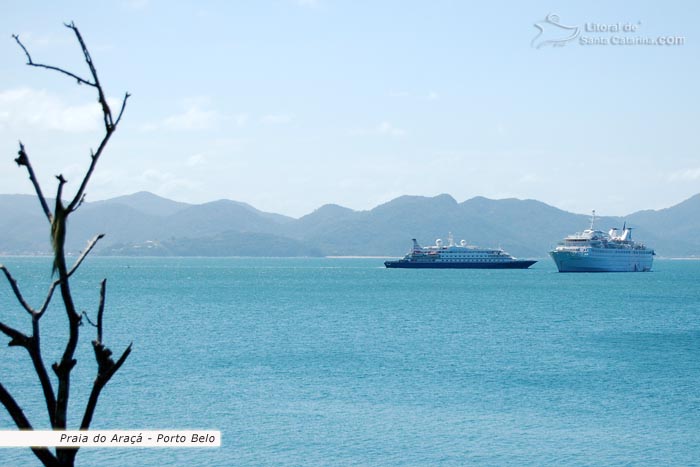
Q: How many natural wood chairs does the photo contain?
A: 0